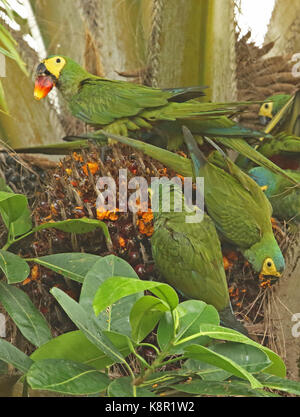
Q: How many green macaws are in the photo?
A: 5